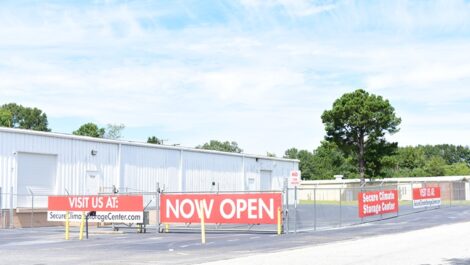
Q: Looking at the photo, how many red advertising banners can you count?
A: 4